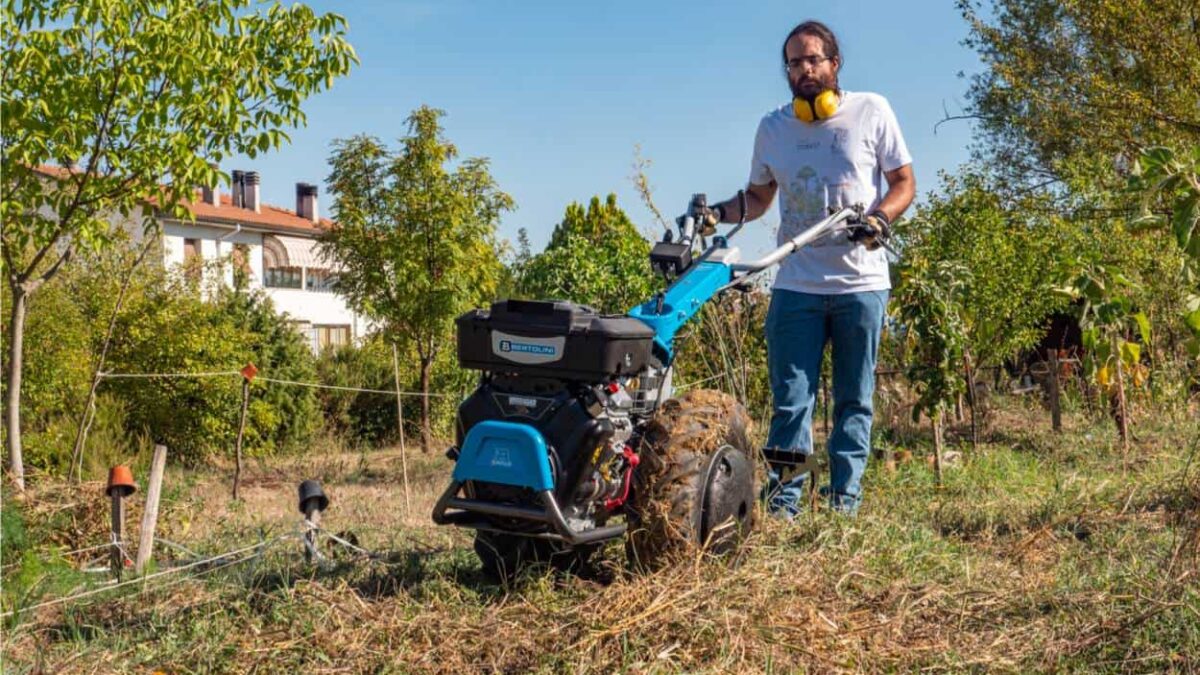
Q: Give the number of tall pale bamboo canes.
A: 1